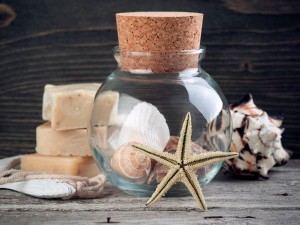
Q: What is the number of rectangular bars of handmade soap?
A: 3